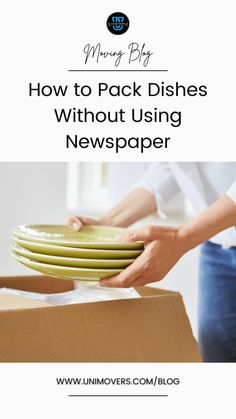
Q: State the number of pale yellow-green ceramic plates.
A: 4